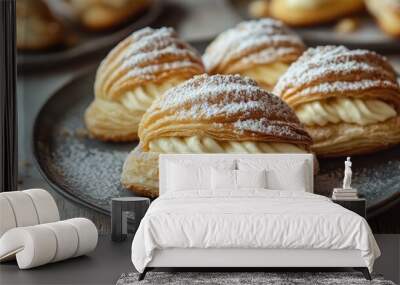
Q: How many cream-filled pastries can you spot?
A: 4